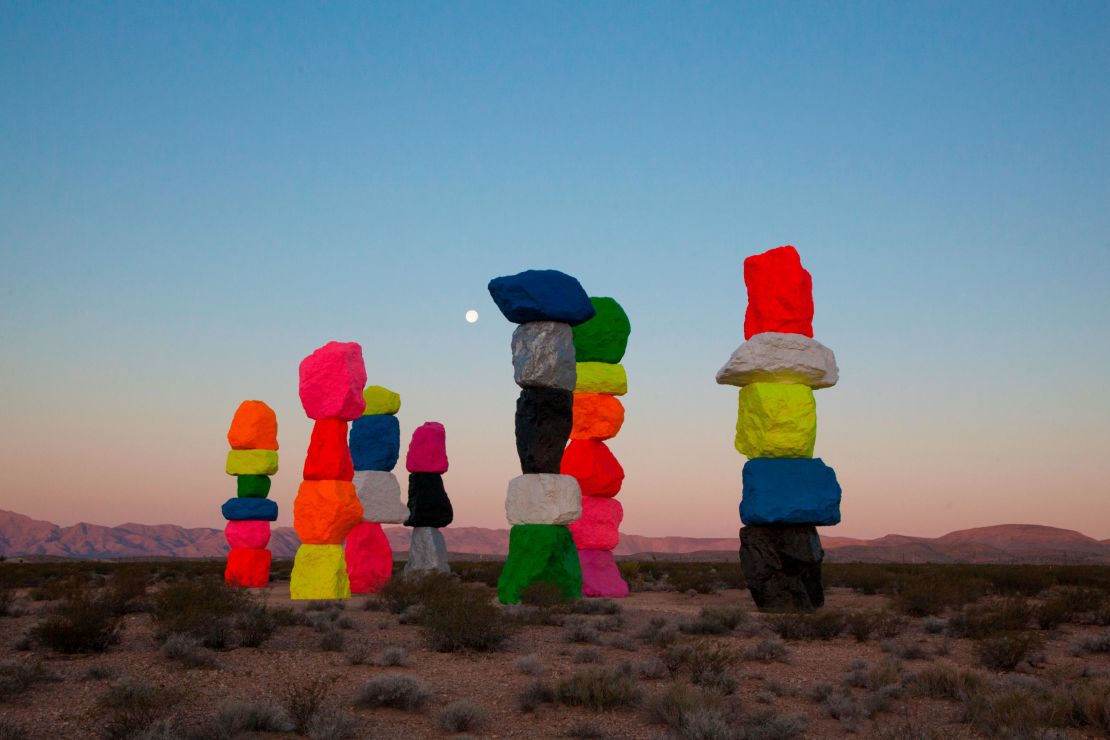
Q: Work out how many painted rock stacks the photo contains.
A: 7